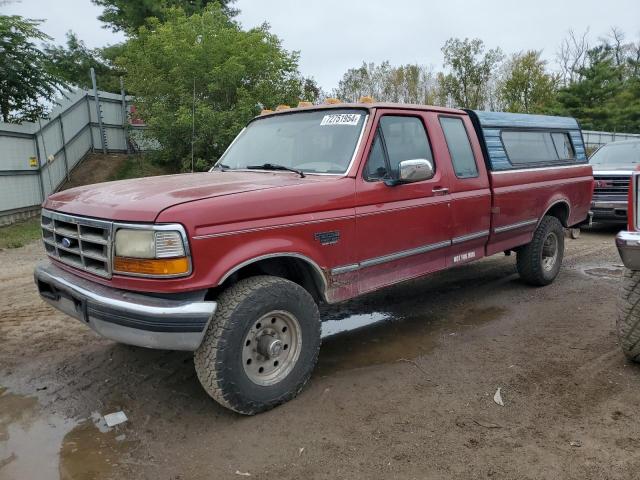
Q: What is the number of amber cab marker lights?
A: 5